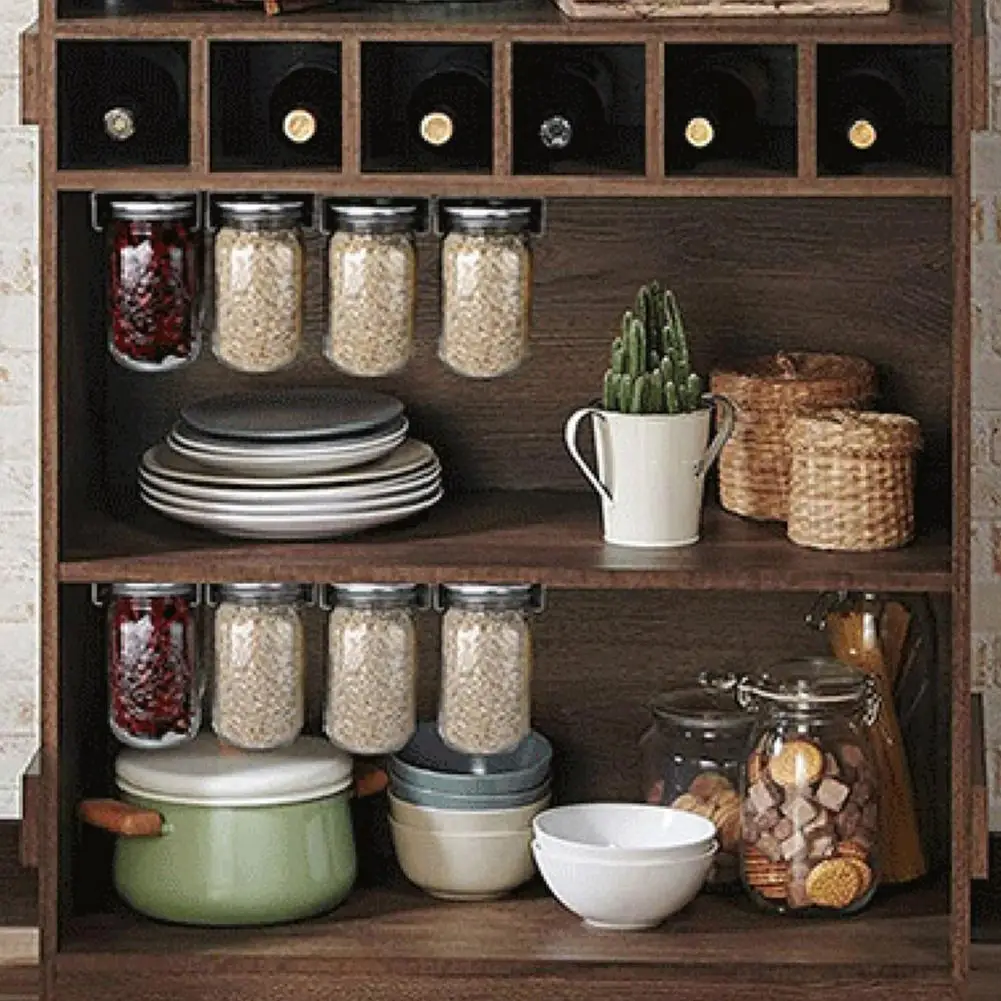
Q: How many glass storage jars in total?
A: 11